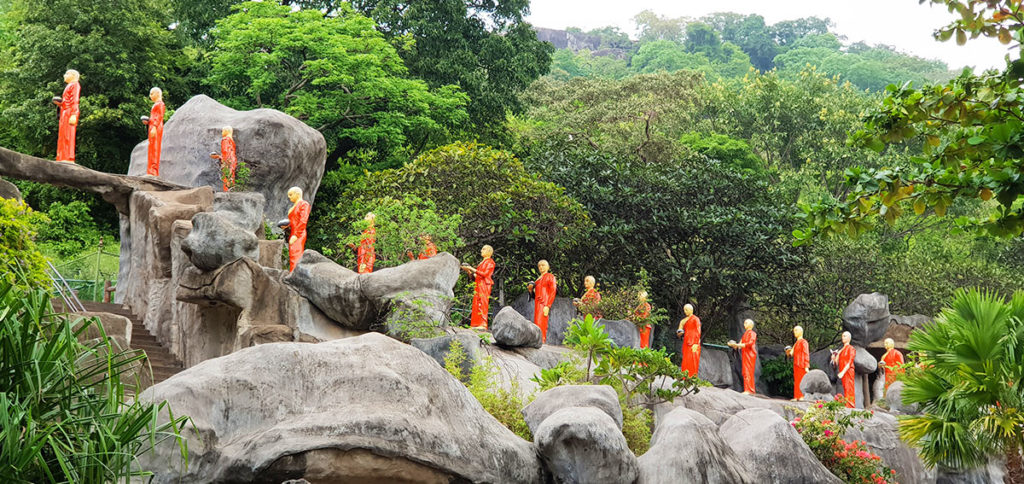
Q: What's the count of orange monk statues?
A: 15